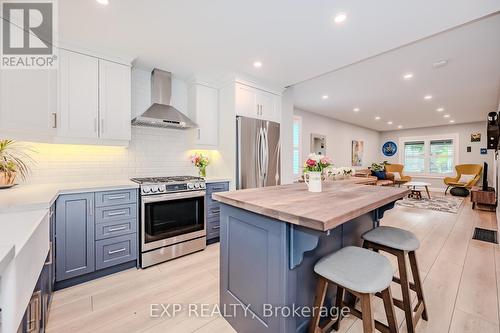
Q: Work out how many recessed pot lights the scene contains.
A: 13